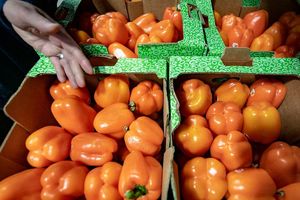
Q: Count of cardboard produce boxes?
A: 4